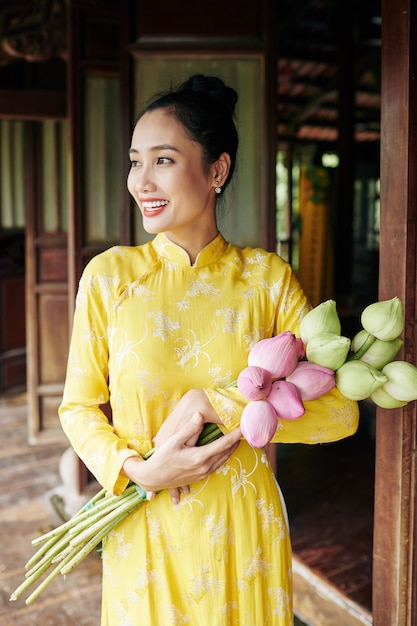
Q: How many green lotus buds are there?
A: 7